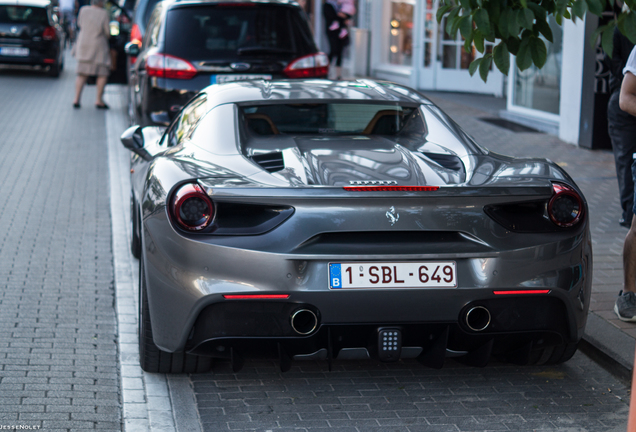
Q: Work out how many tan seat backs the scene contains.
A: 2